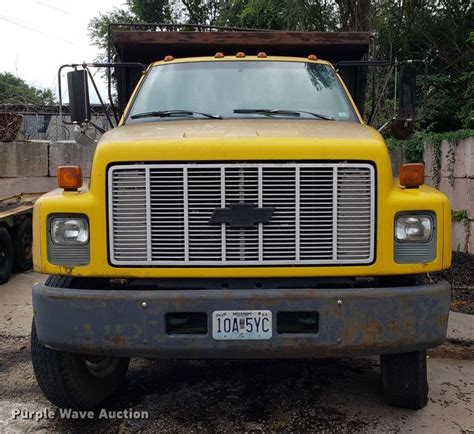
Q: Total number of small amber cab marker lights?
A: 5